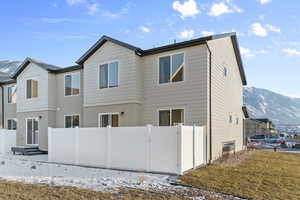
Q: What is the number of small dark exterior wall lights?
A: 2